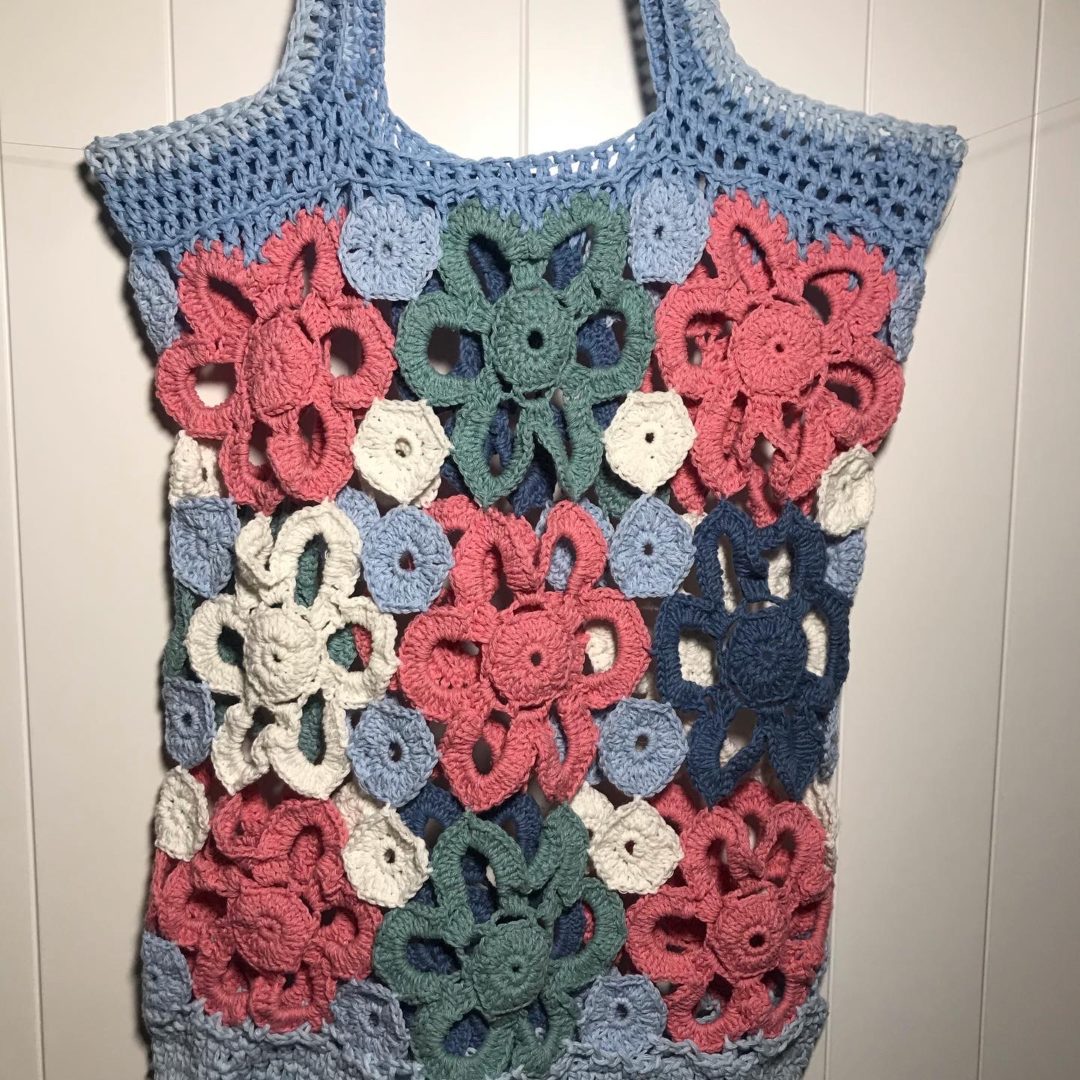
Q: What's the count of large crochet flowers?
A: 9